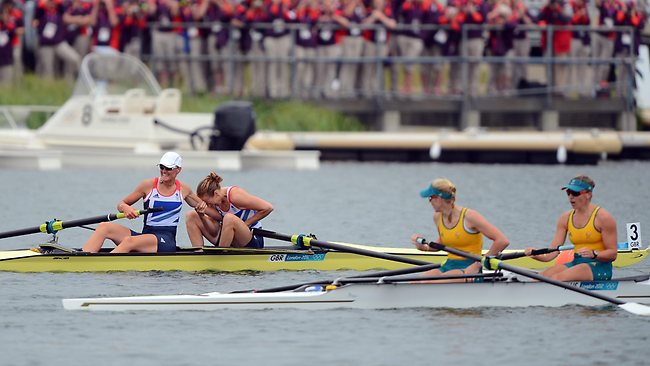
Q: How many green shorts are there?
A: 2